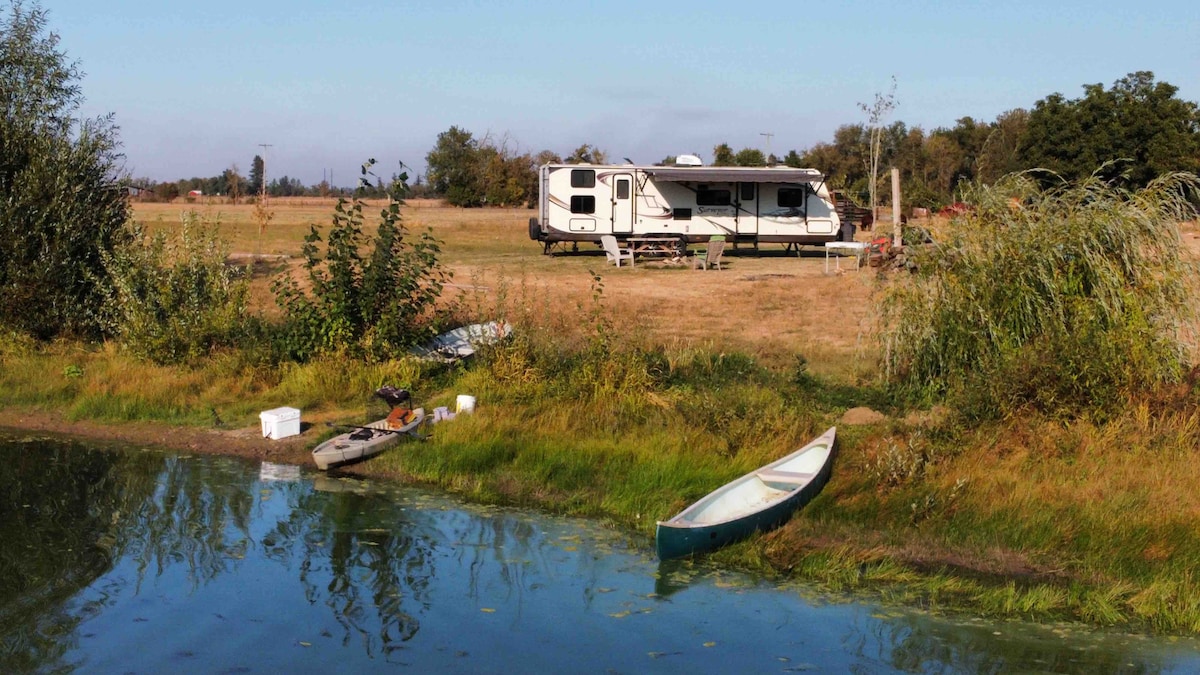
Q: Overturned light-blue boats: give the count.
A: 1